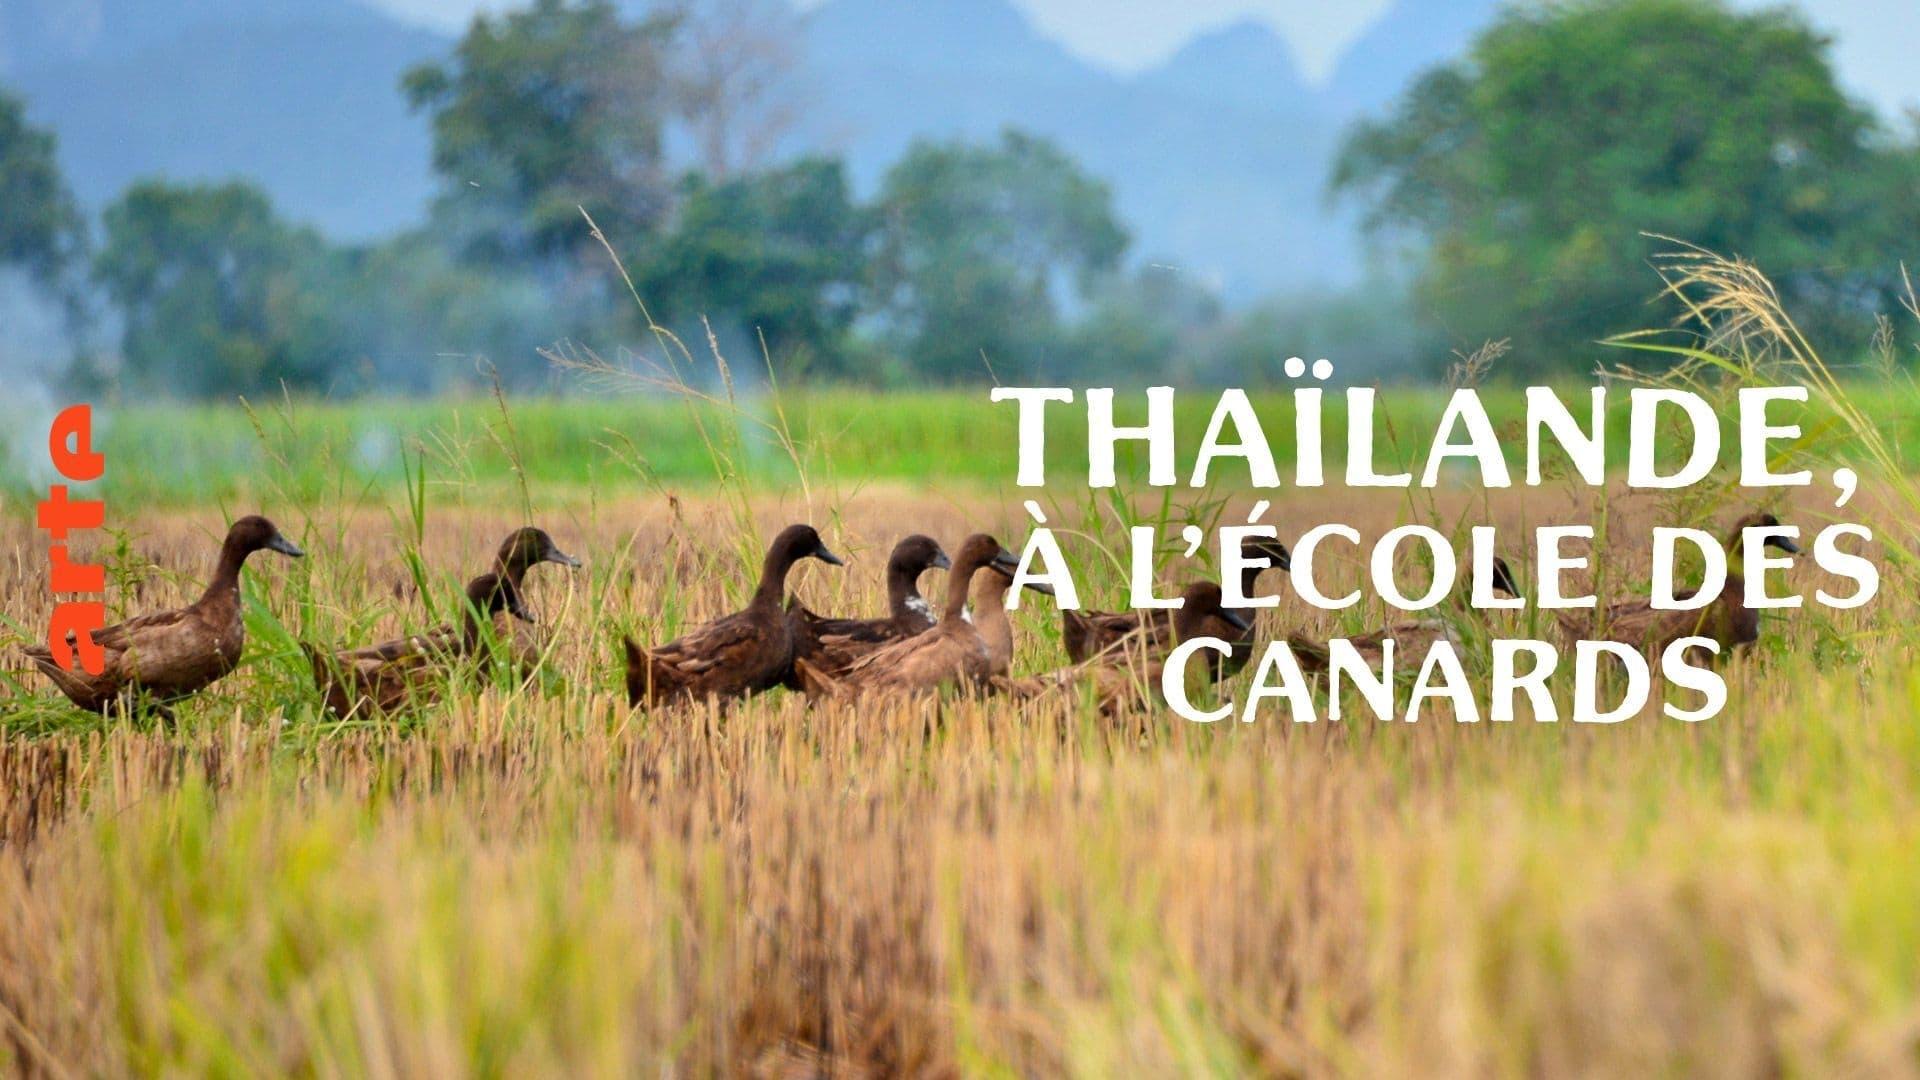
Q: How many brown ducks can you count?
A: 11